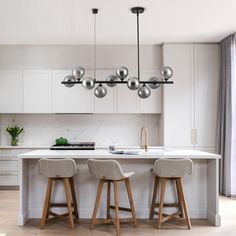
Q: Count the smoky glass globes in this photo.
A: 10